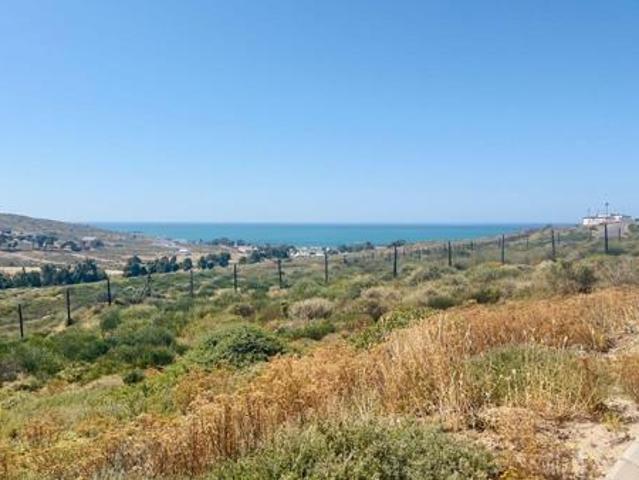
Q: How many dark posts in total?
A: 13